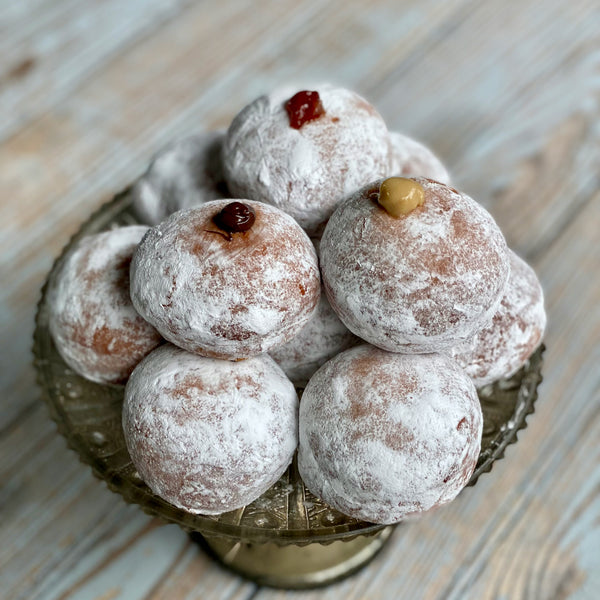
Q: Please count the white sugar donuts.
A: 10